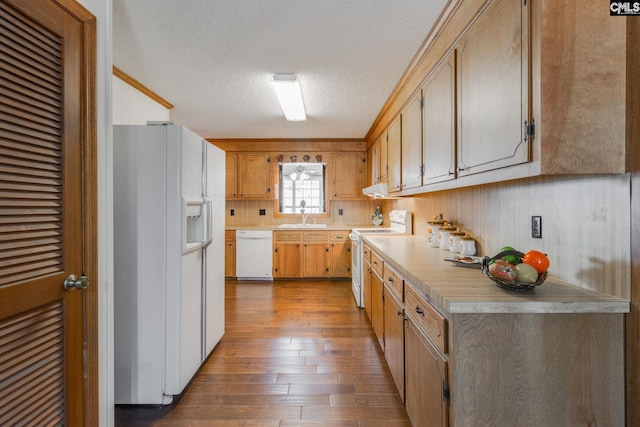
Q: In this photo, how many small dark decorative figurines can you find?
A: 4